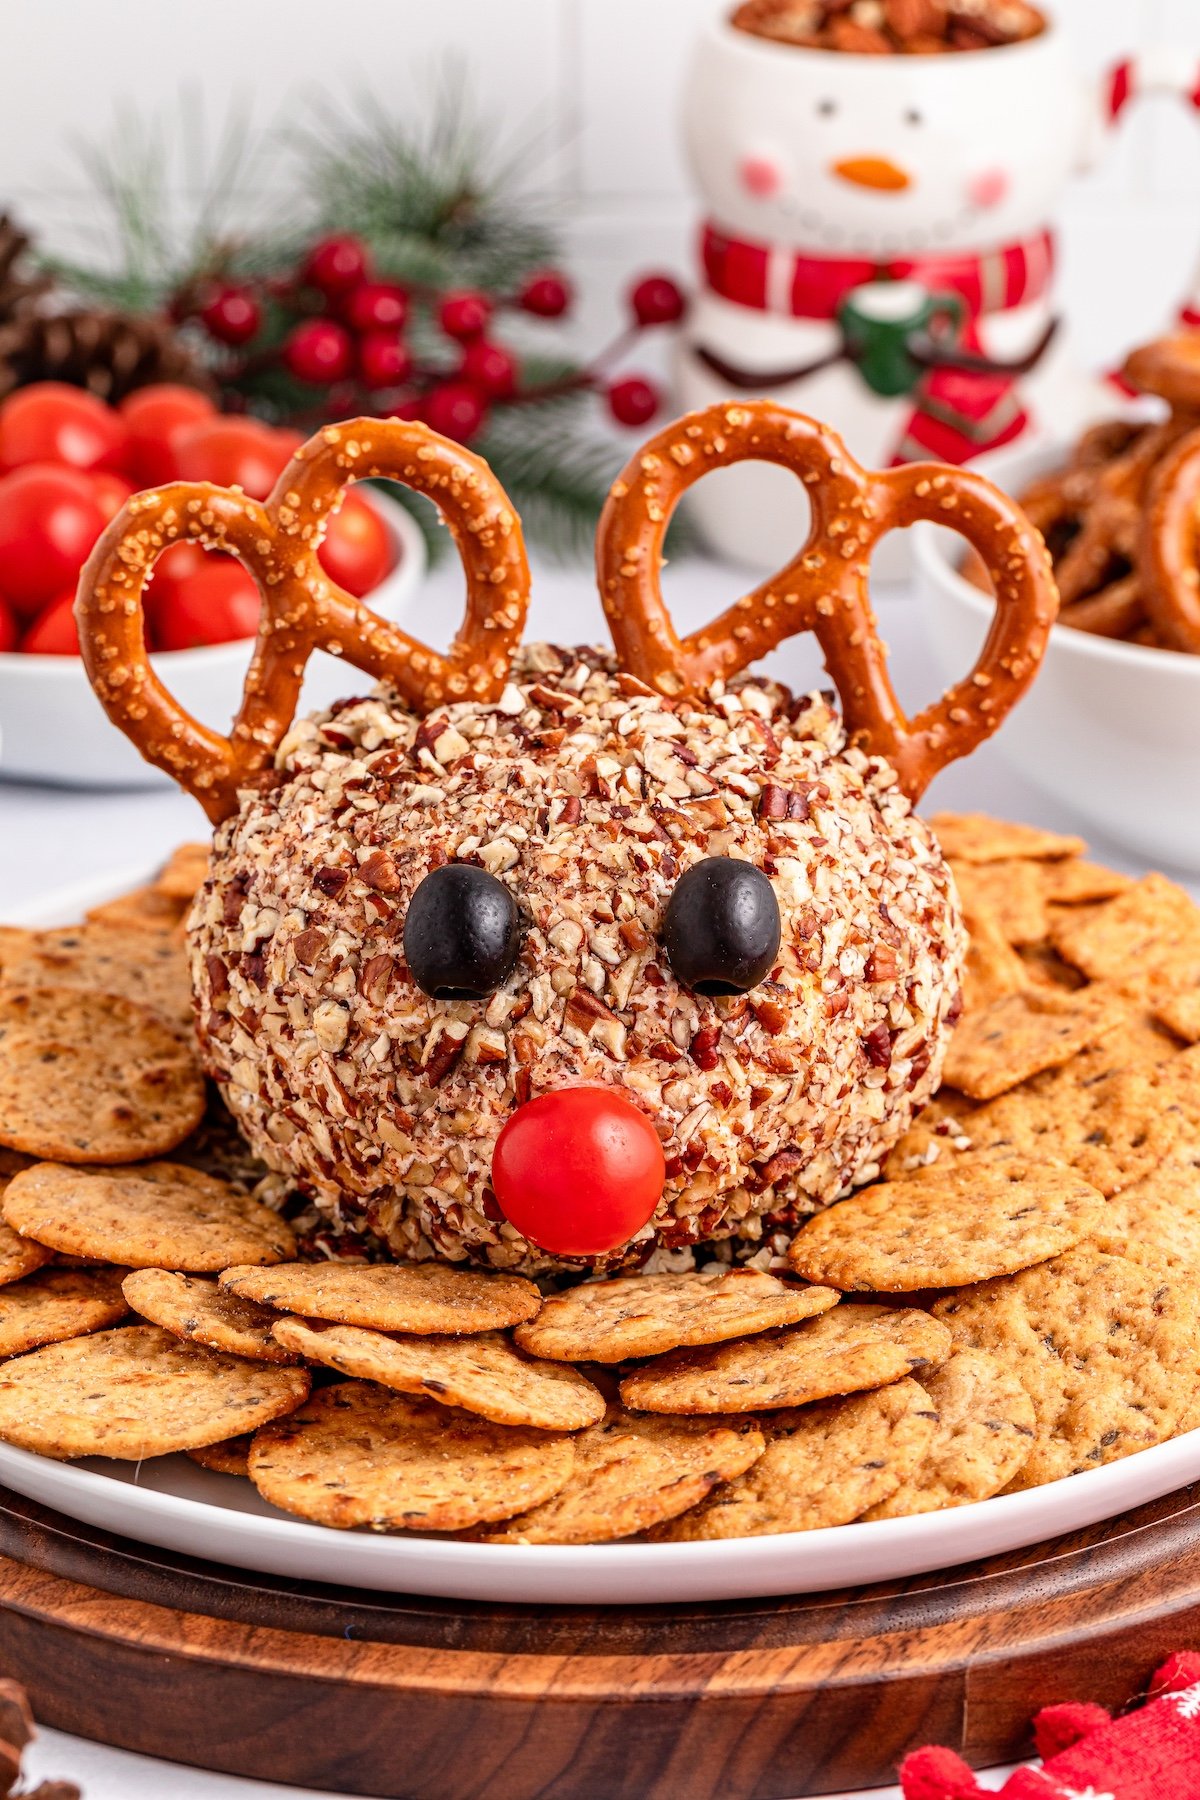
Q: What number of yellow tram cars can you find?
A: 0